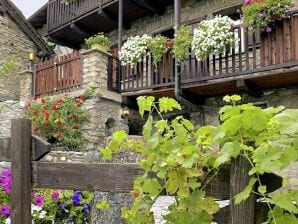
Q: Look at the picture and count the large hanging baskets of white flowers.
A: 2